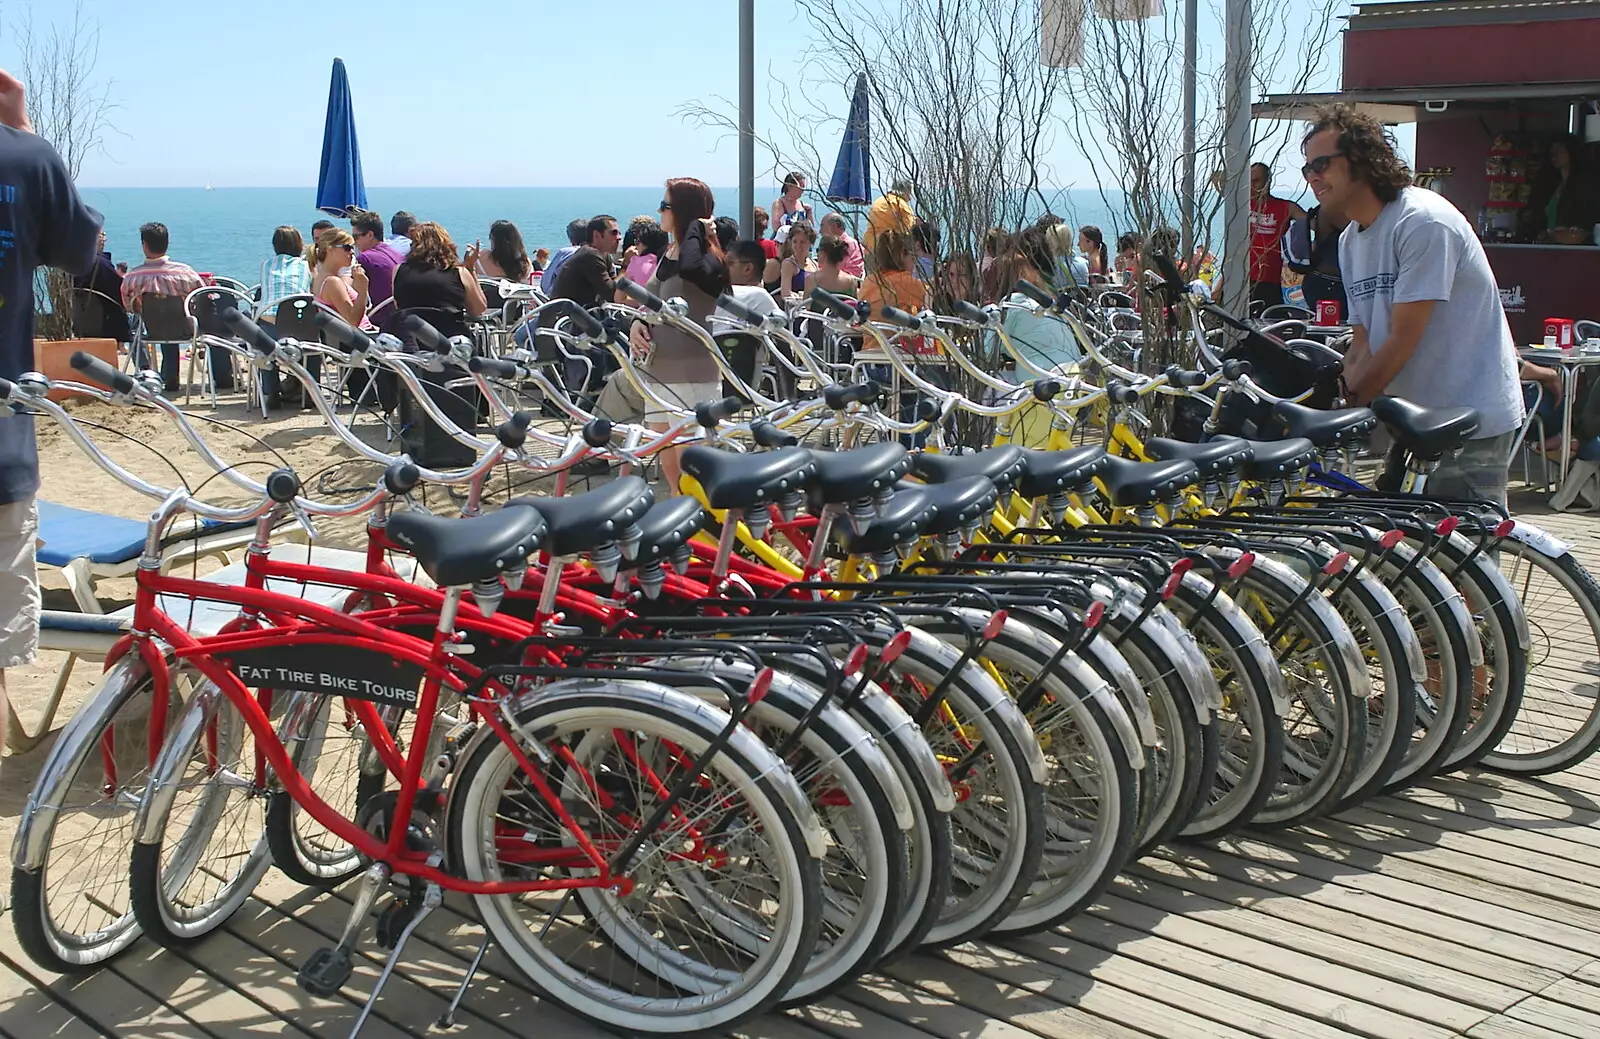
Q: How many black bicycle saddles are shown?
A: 14